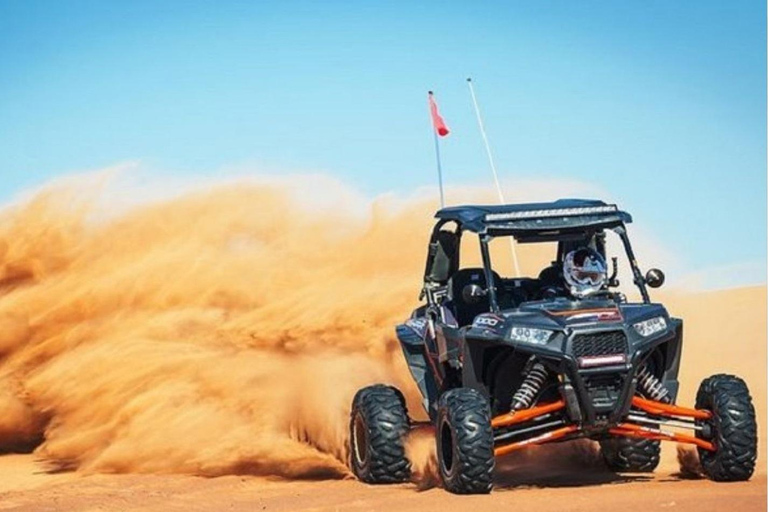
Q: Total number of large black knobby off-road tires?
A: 4